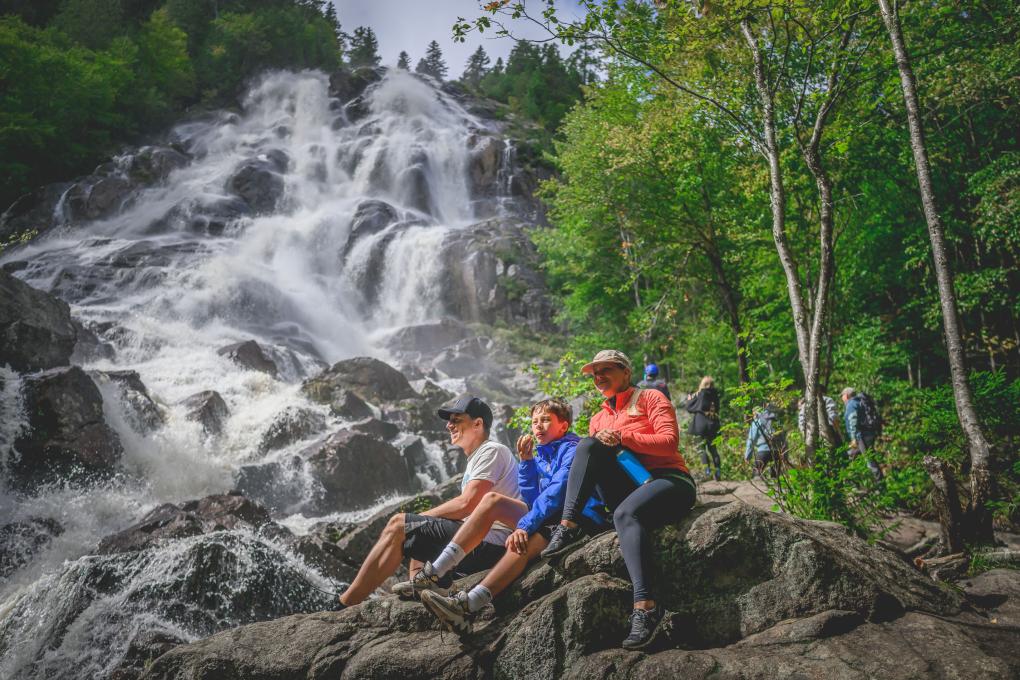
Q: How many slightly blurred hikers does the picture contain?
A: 5